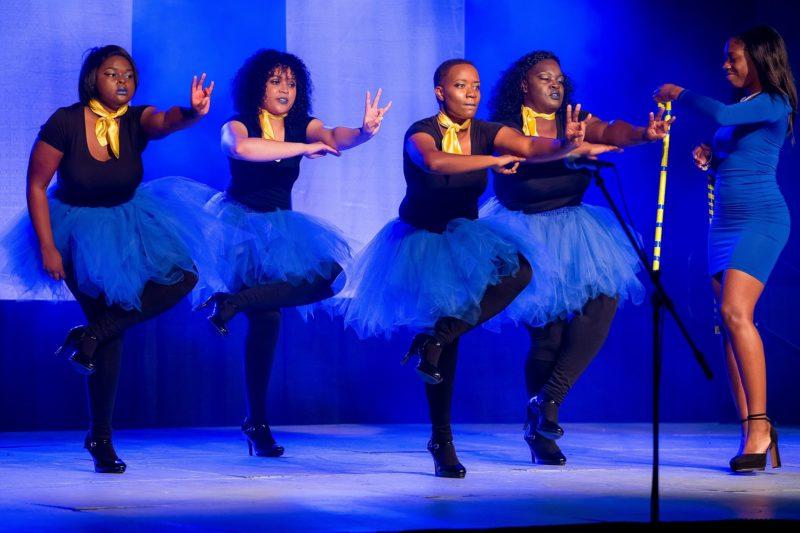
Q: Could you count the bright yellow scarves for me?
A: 4